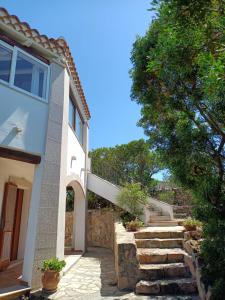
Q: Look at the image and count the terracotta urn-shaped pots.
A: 1